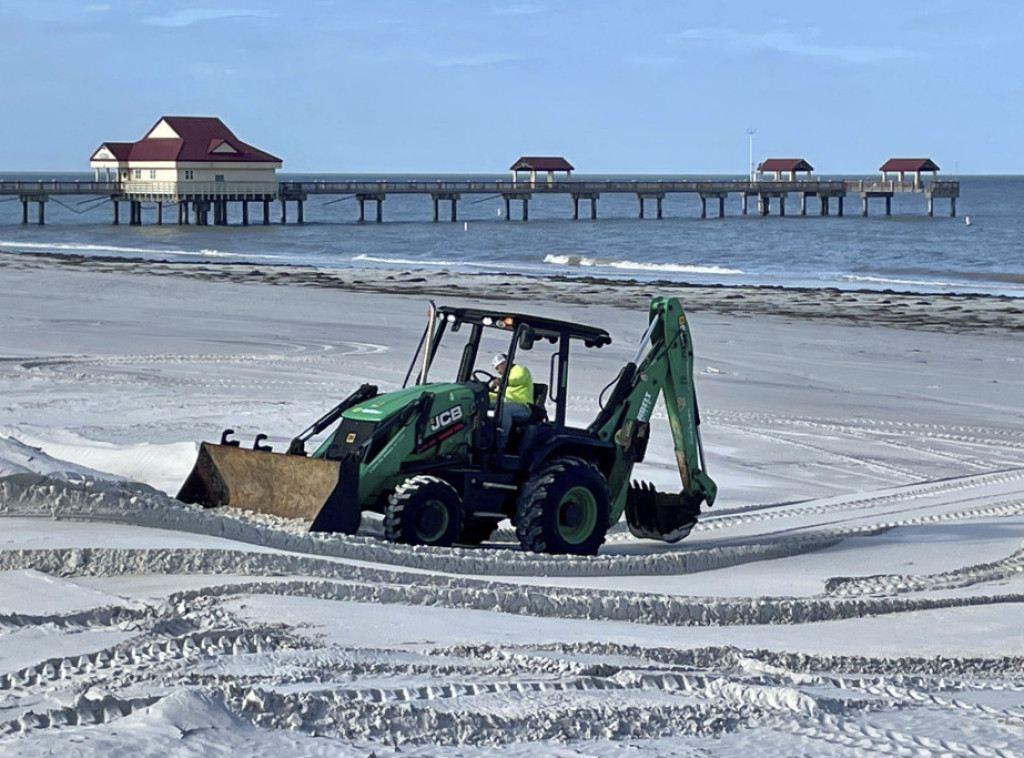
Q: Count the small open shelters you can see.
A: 3